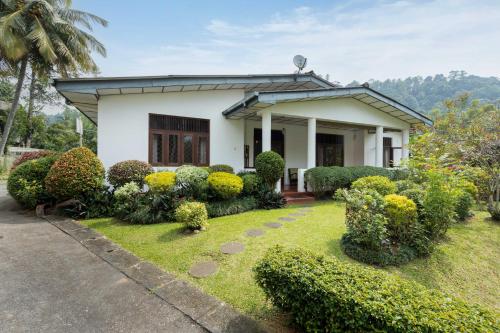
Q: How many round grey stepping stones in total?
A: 7